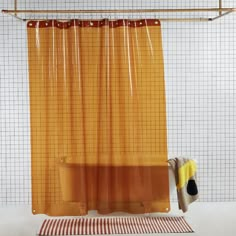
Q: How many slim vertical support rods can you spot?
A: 2